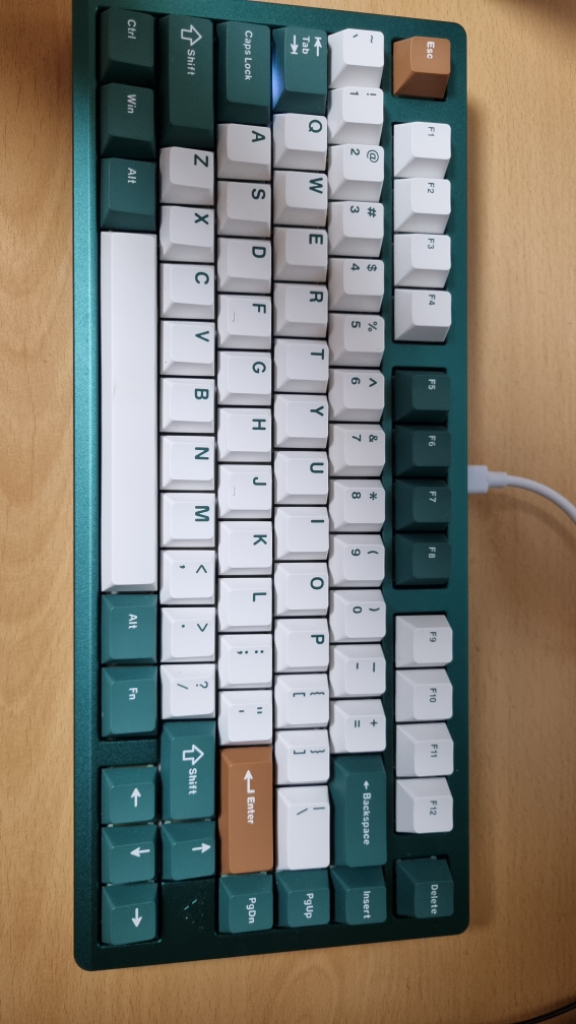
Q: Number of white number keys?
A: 10